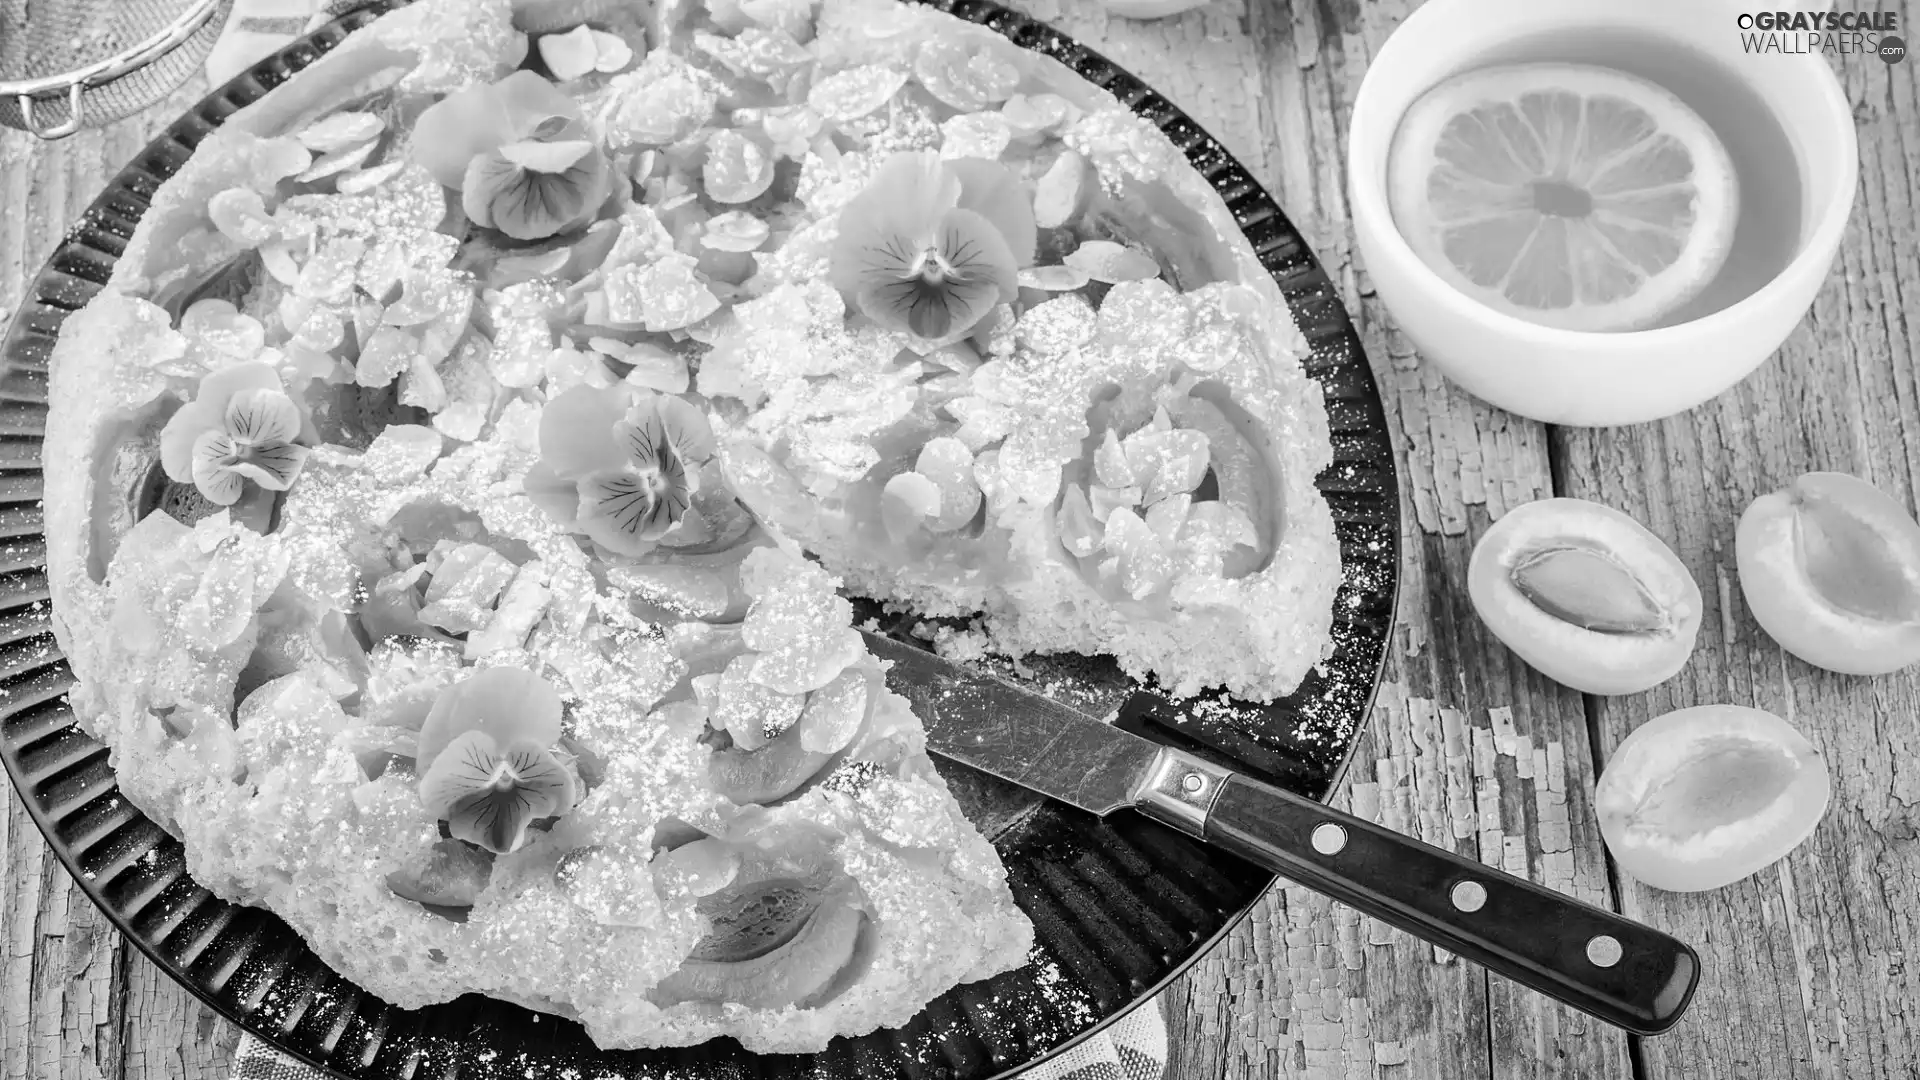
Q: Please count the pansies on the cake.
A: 5